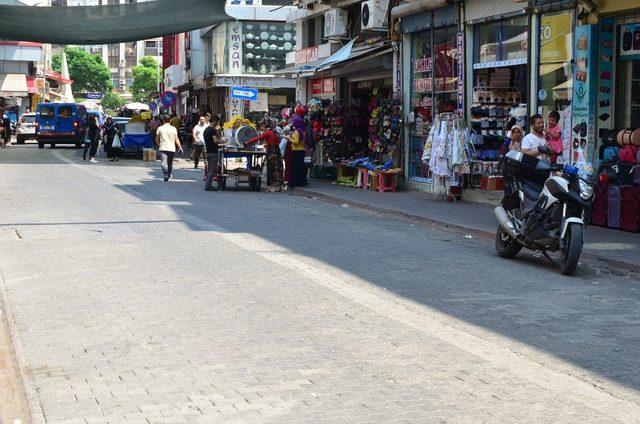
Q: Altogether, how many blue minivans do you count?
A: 1